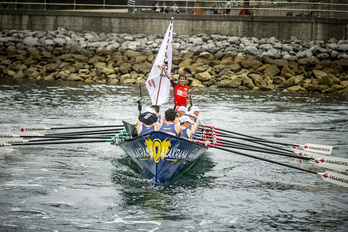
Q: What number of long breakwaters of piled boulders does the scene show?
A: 1